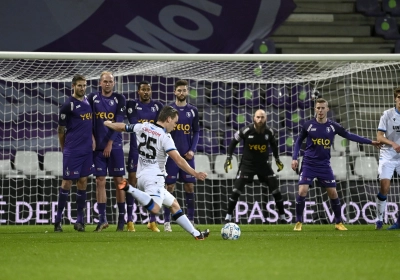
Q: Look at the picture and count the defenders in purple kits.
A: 5